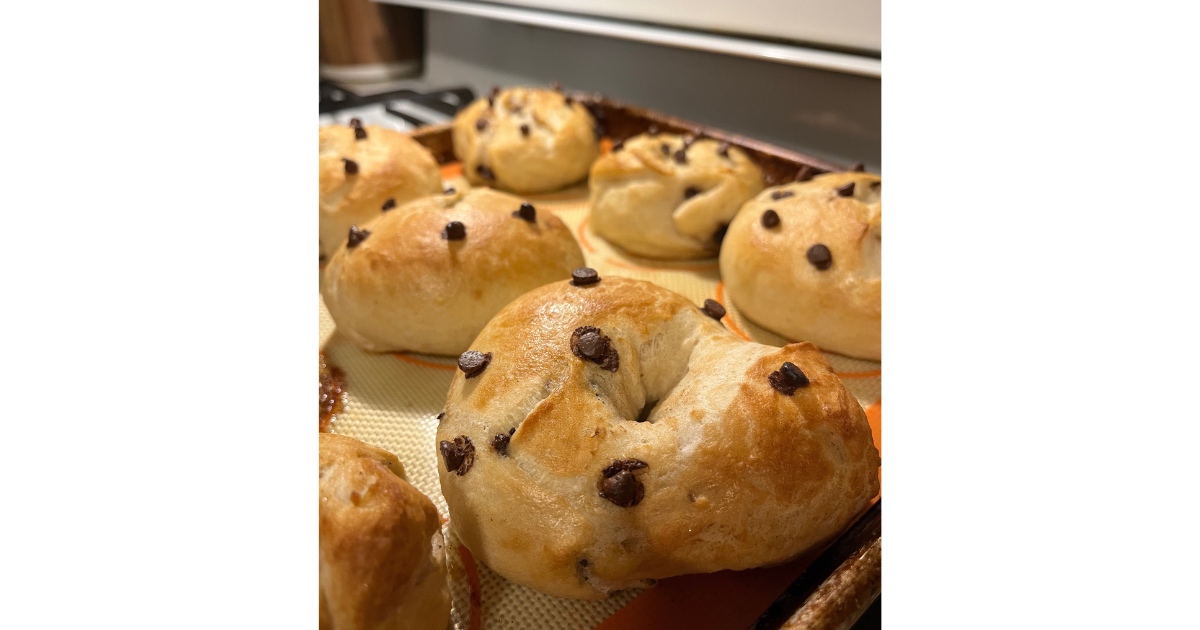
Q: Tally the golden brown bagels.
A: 7